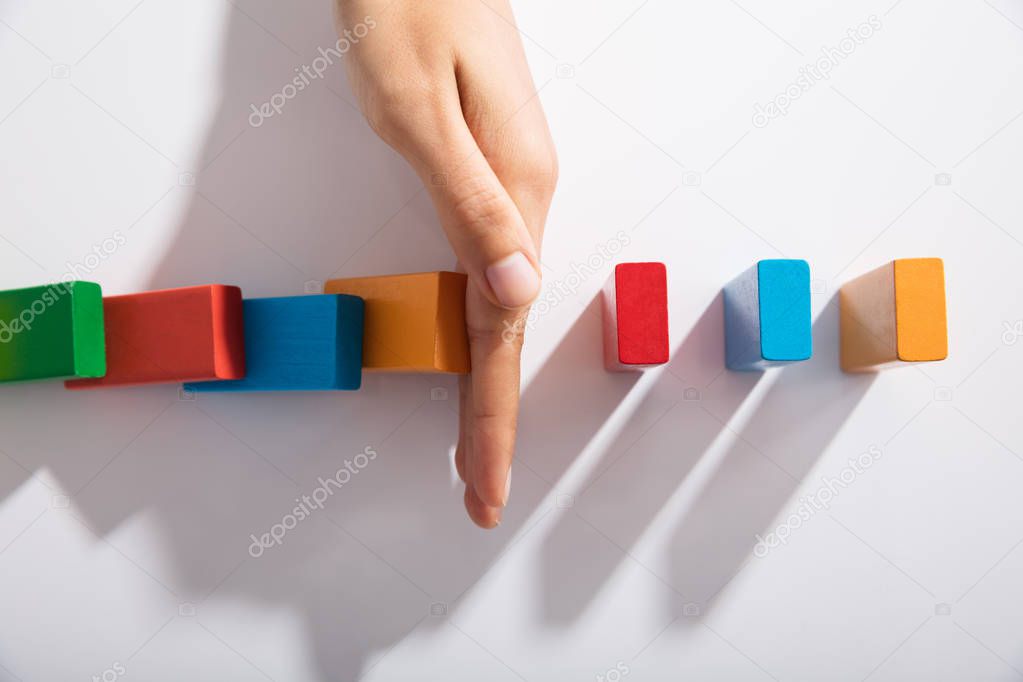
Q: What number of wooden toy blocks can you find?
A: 7